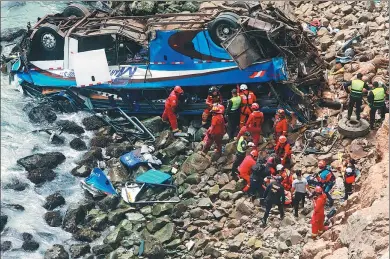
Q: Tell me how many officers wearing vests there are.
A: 4